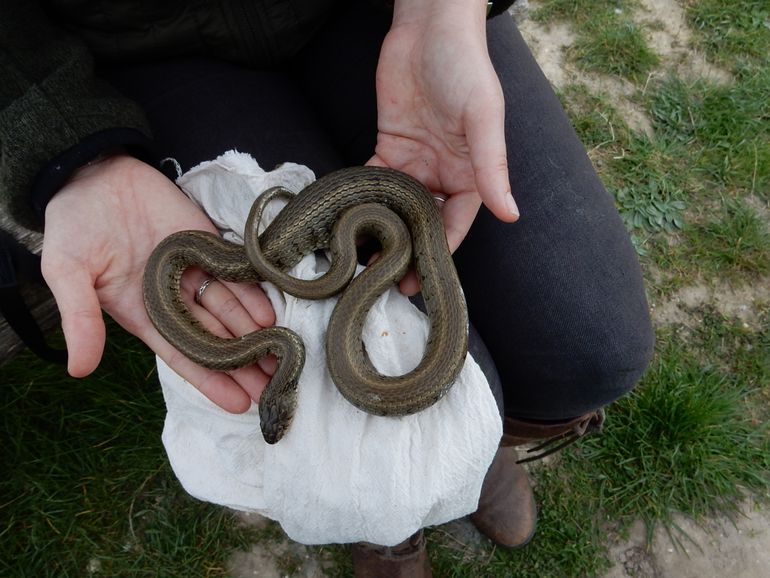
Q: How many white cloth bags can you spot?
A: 1